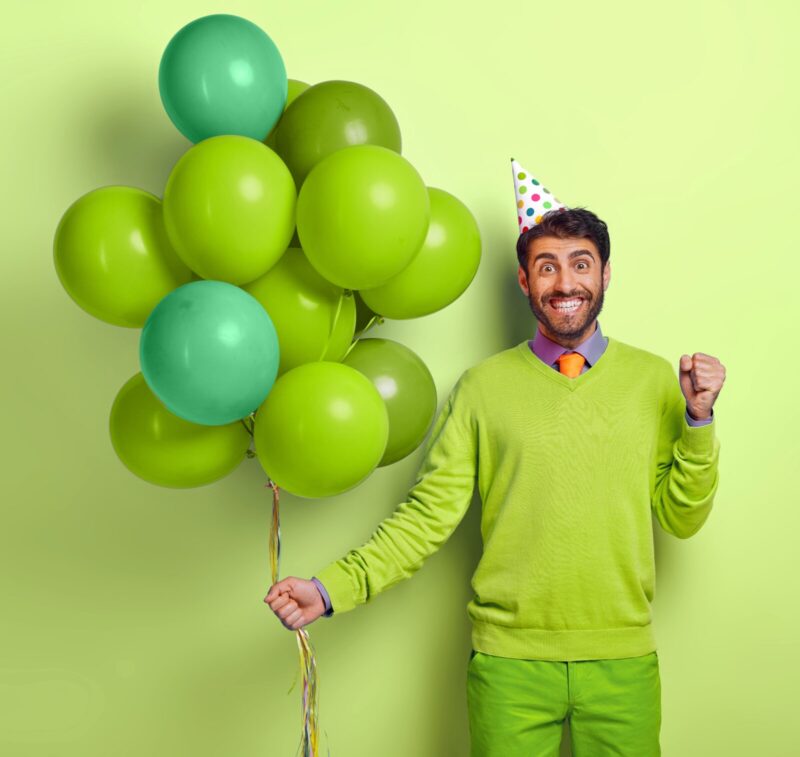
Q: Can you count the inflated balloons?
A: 12